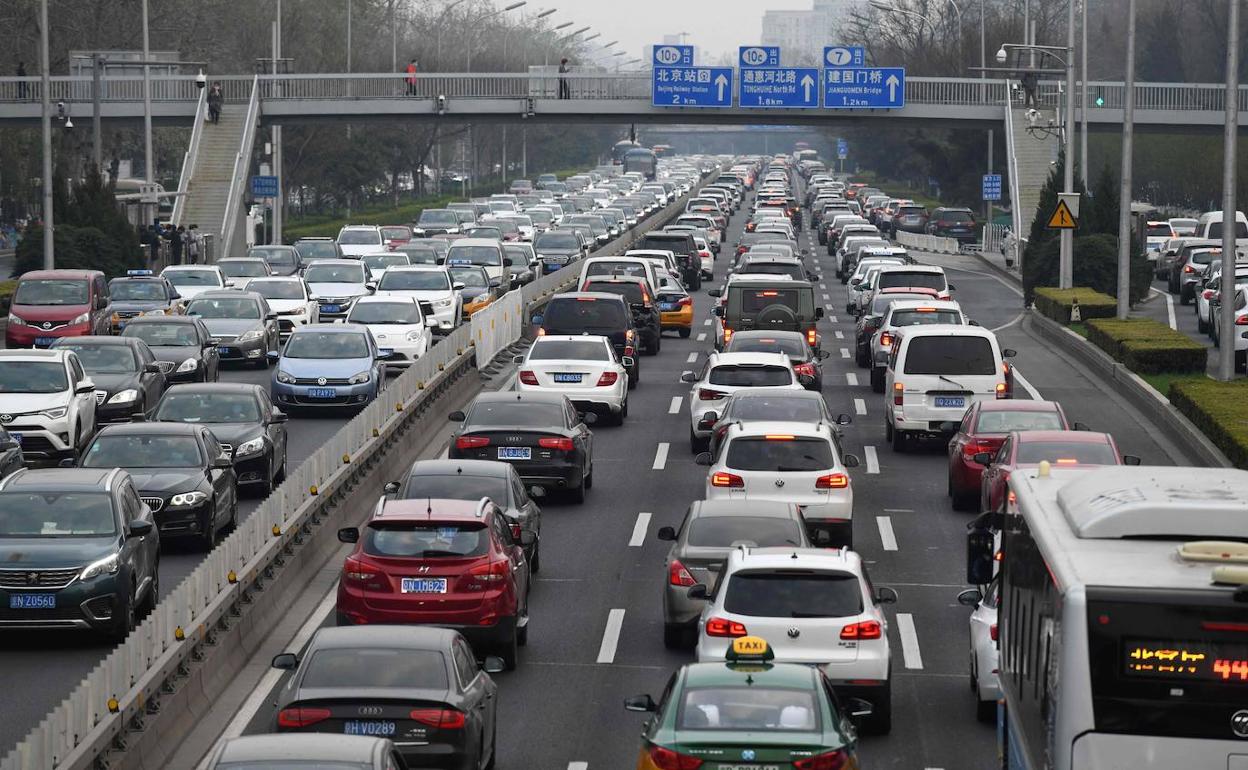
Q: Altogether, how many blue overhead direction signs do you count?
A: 3